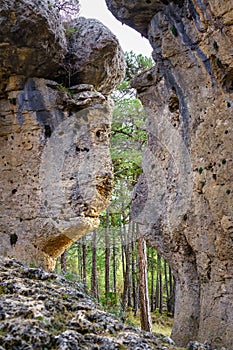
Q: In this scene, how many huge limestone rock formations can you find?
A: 2